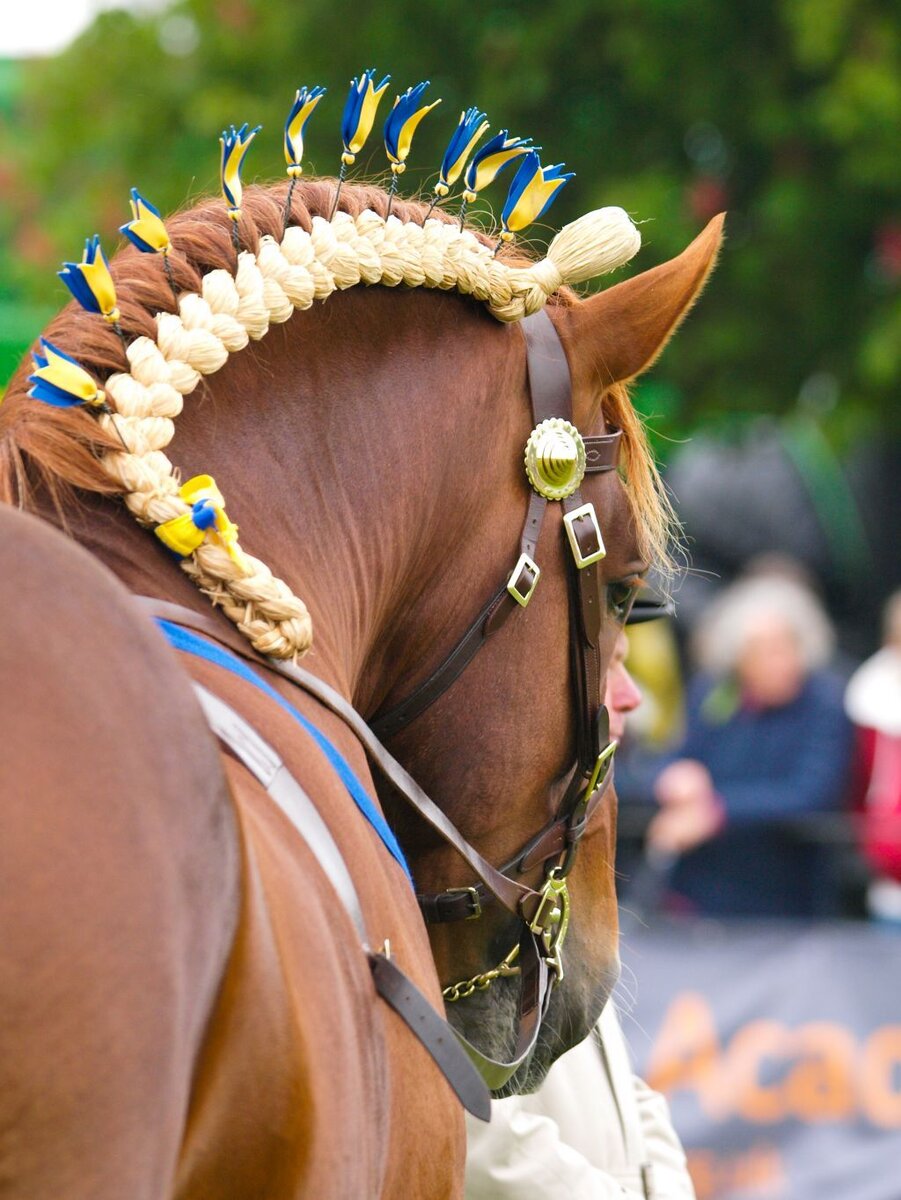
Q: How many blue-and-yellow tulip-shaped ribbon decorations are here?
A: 10